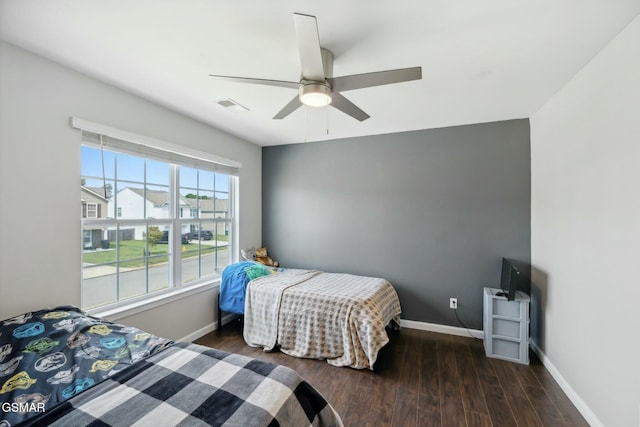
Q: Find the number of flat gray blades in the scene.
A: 5